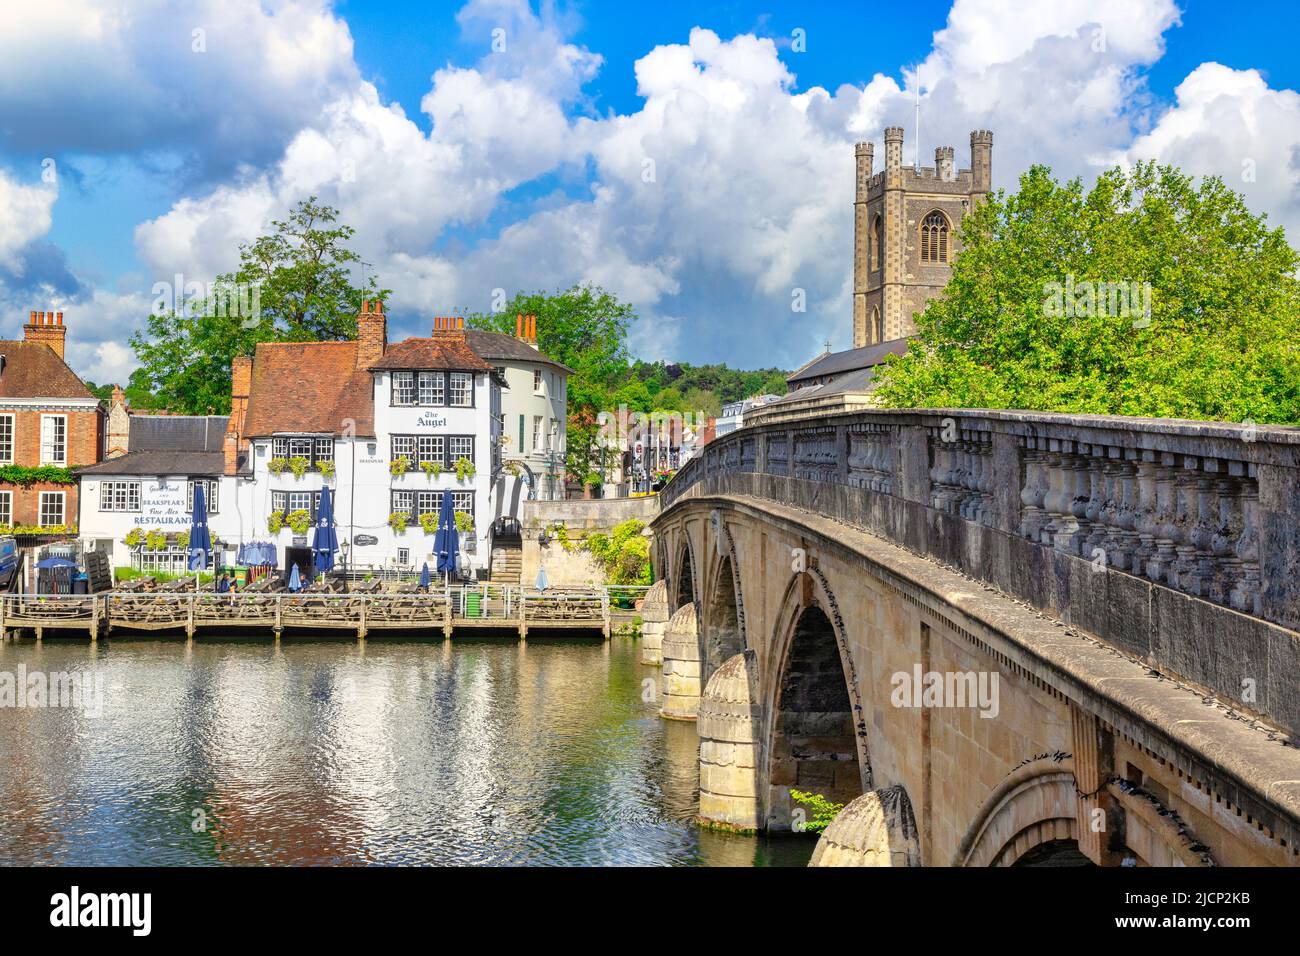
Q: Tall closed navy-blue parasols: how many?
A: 3